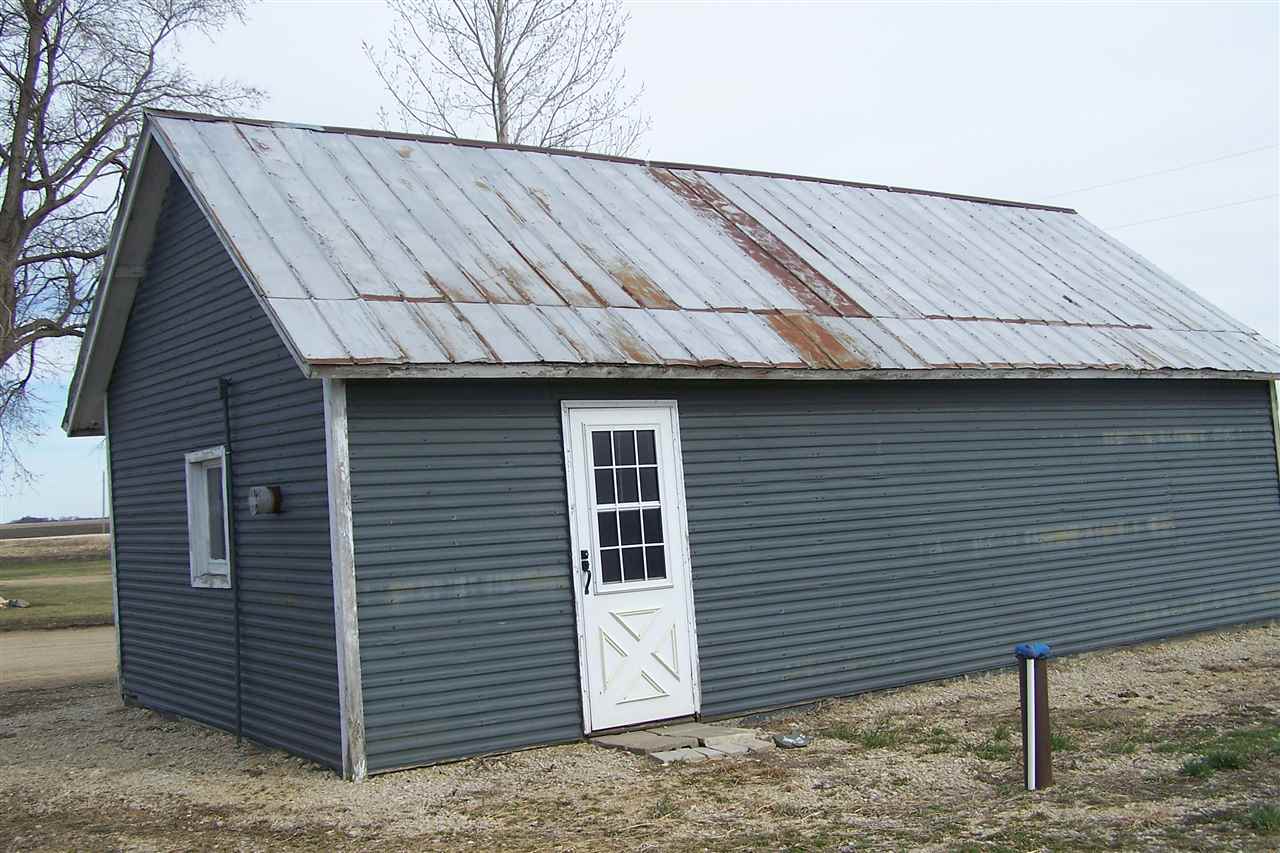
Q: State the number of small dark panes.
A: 12